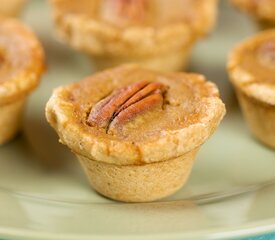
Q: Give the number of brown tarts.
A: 6